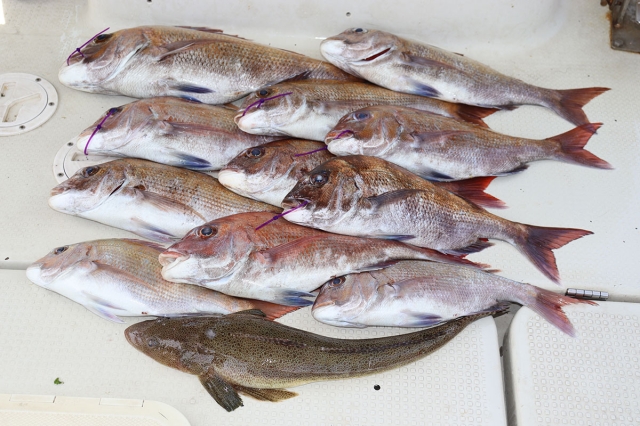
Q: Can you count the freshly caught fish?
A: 12